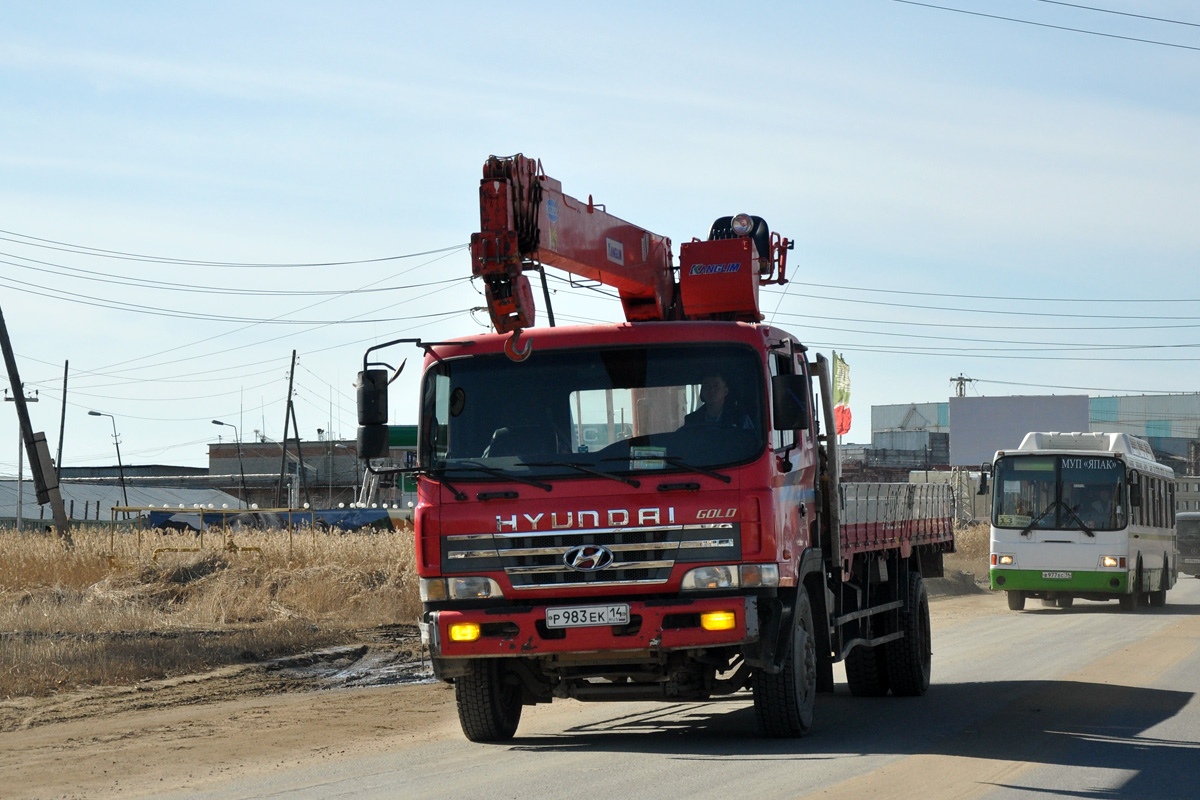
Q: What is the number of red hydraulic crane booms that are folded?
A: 1